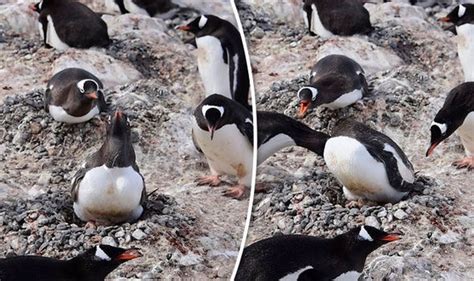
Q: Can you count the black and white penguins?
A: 14